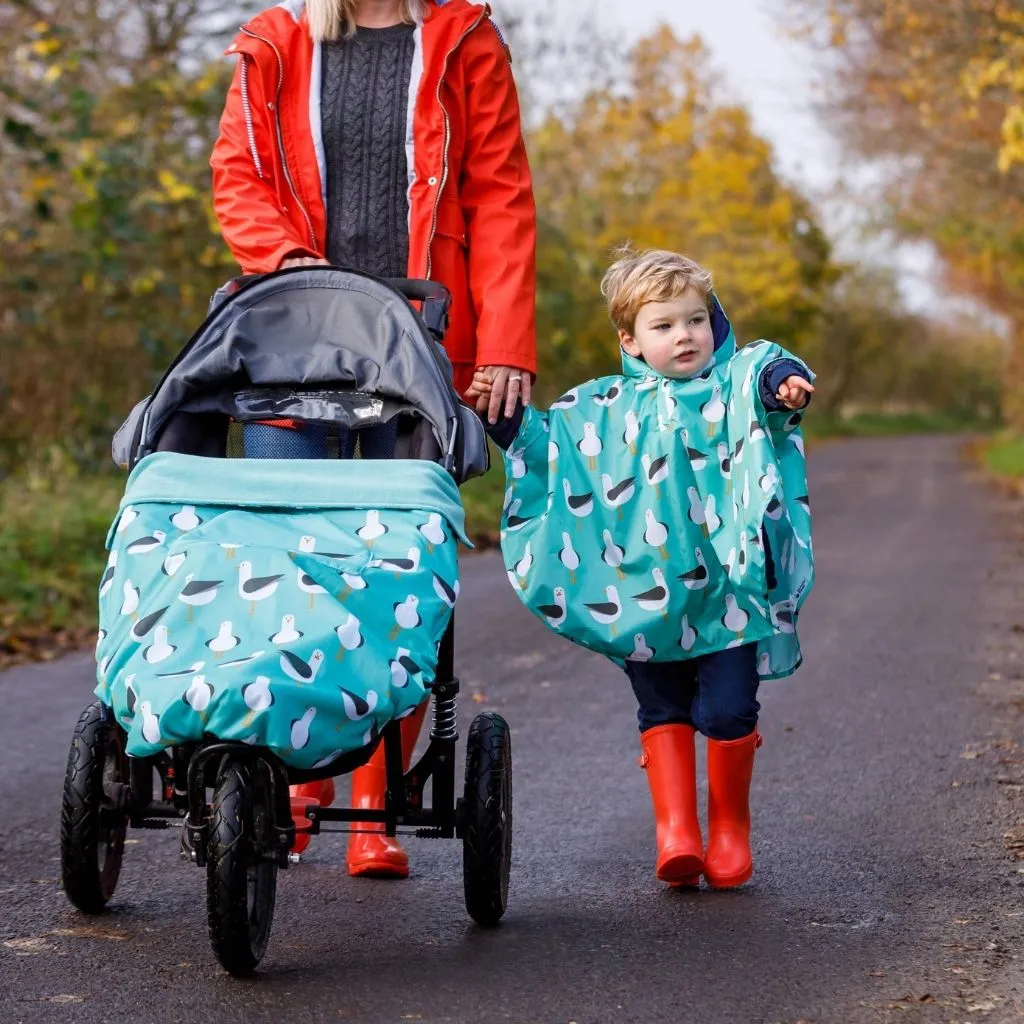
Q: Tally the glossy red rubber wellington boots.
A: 4